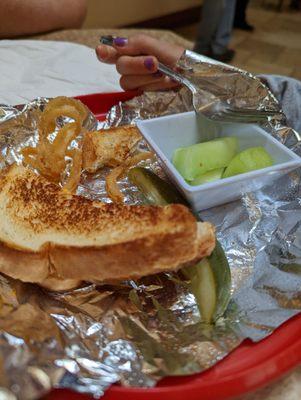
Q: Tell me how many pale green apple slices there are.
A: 3